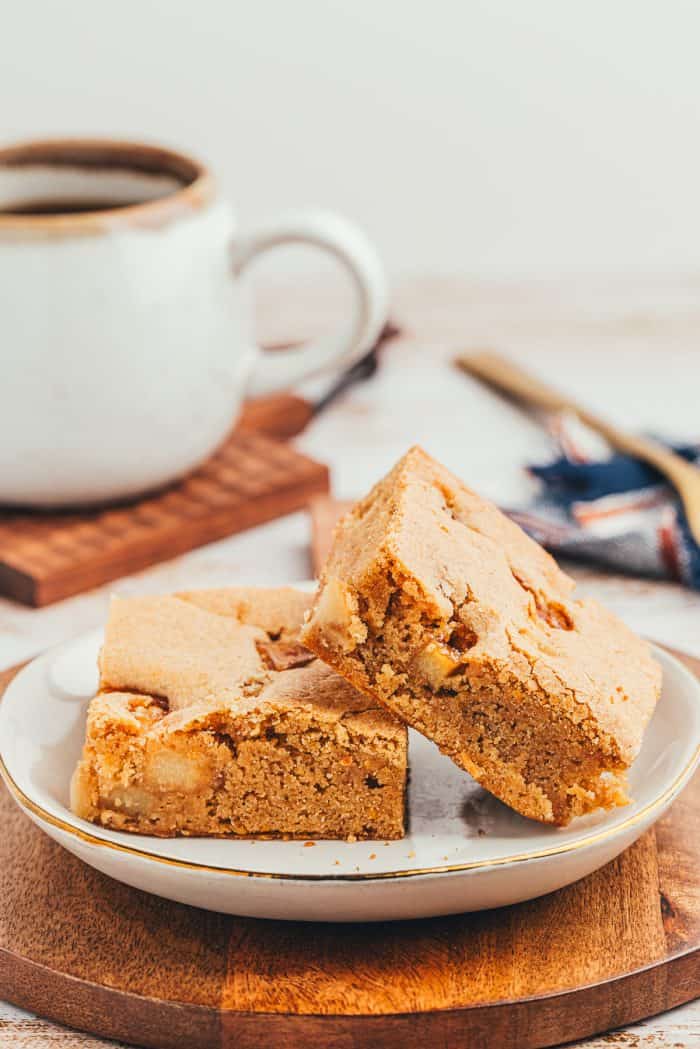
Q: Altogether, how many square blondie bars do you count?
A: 2